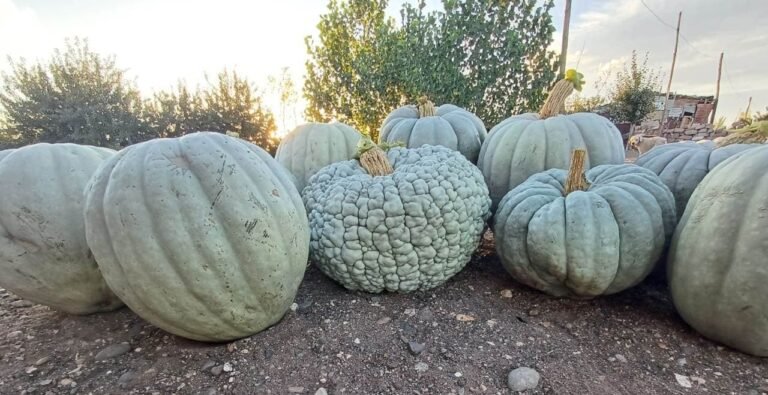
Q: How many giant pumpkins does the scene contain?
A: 9